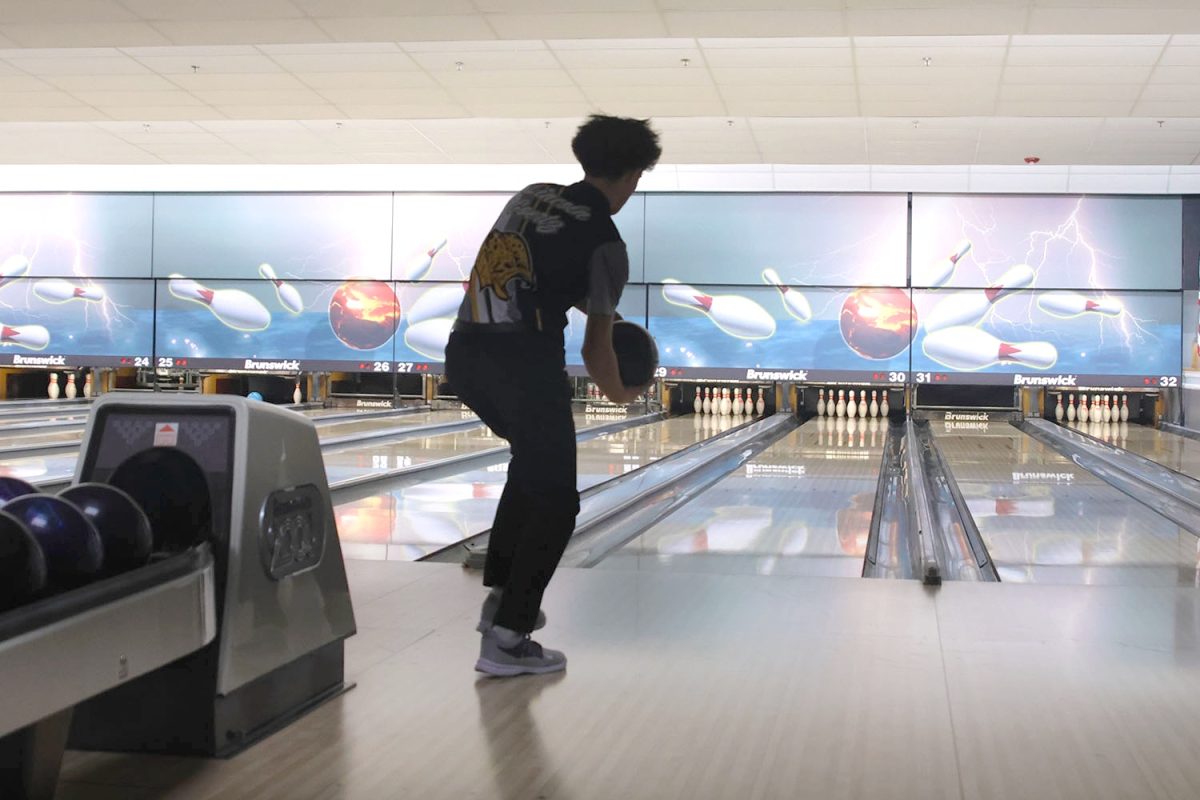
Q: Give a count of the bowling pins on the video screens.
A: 14